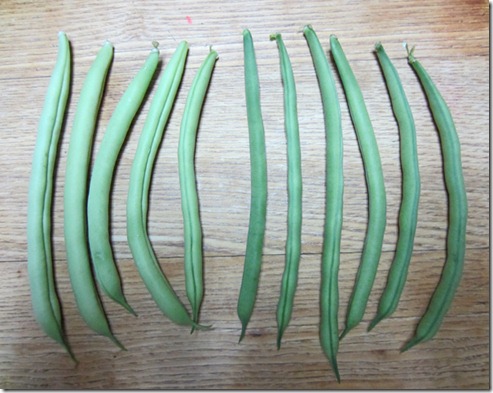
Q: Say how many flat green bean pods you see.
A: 11